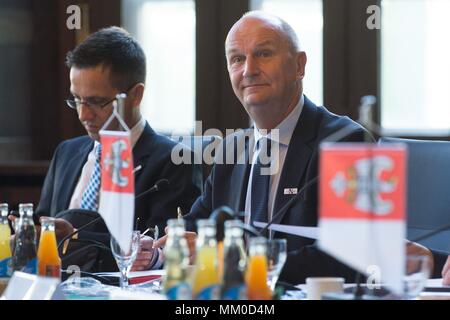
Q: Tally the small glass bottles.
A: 7